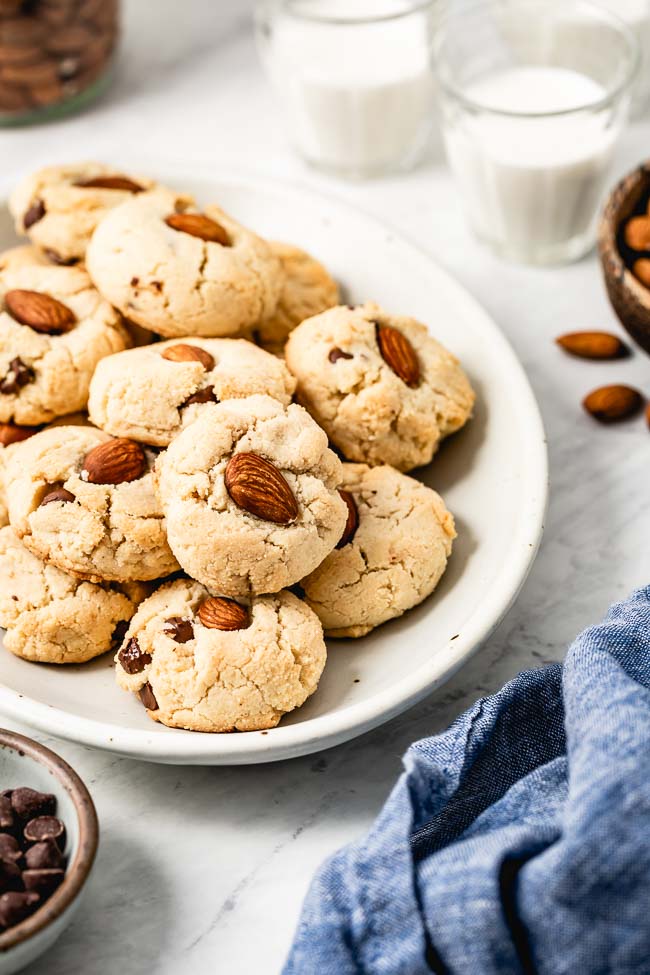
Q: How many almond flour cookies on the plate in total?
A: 12